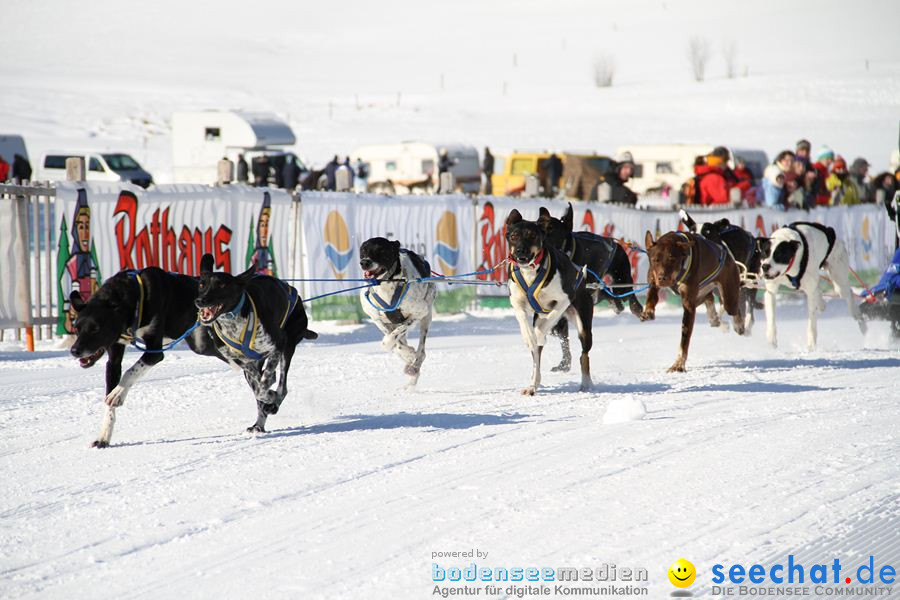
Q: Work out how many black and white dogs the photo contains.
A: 7